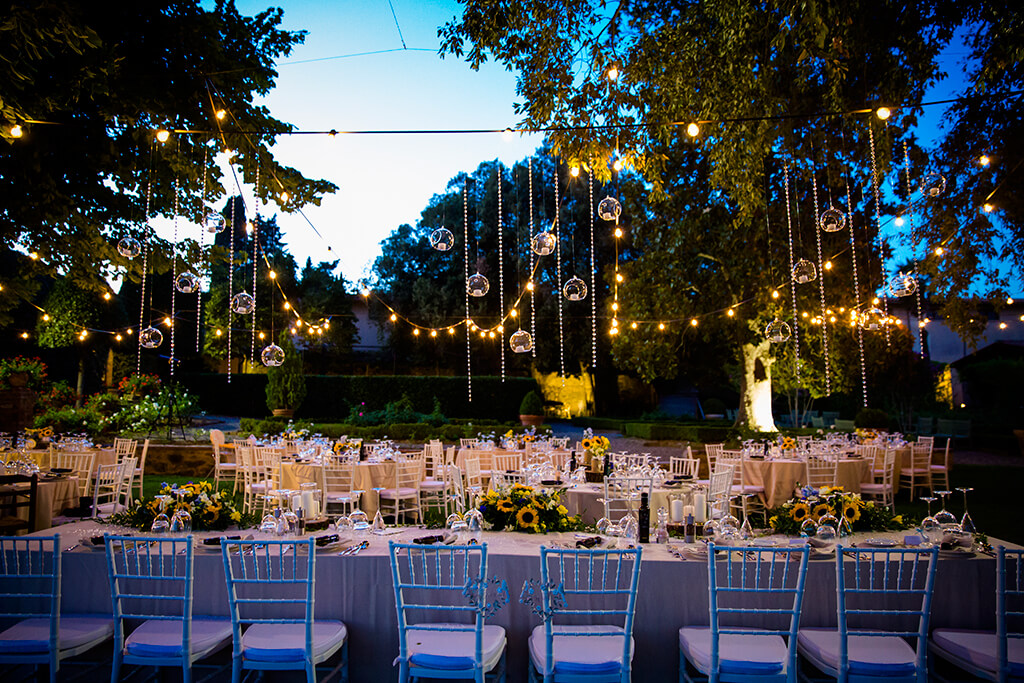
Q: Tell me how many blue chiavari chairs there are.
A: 8